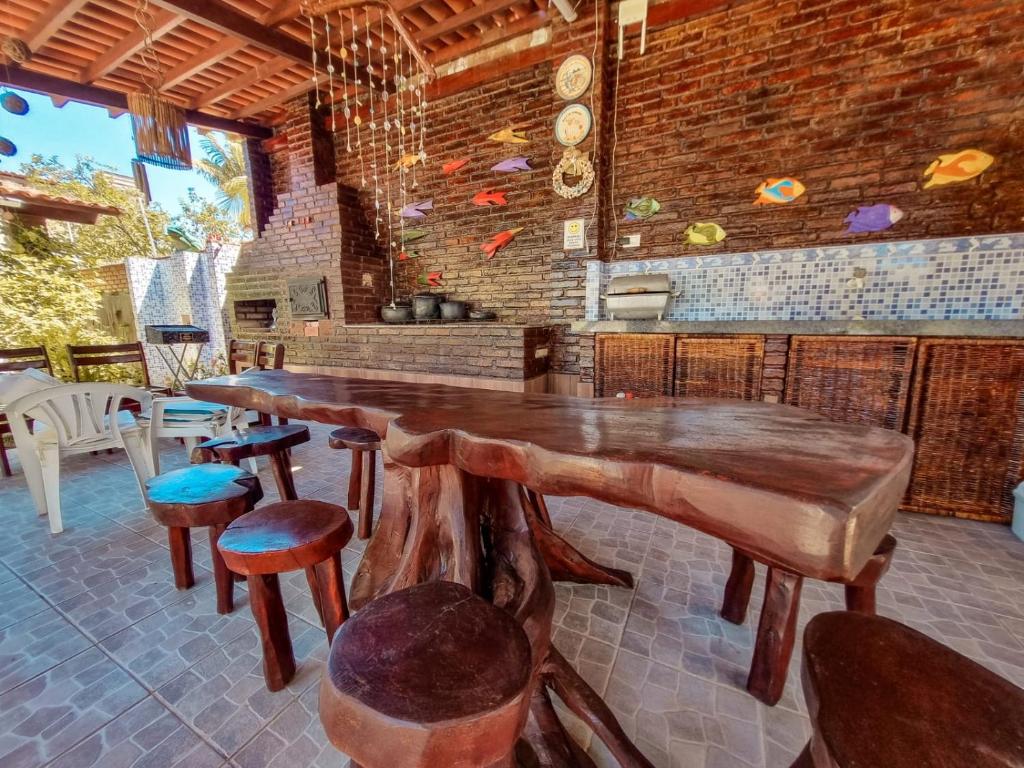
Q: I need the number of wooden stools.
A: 7